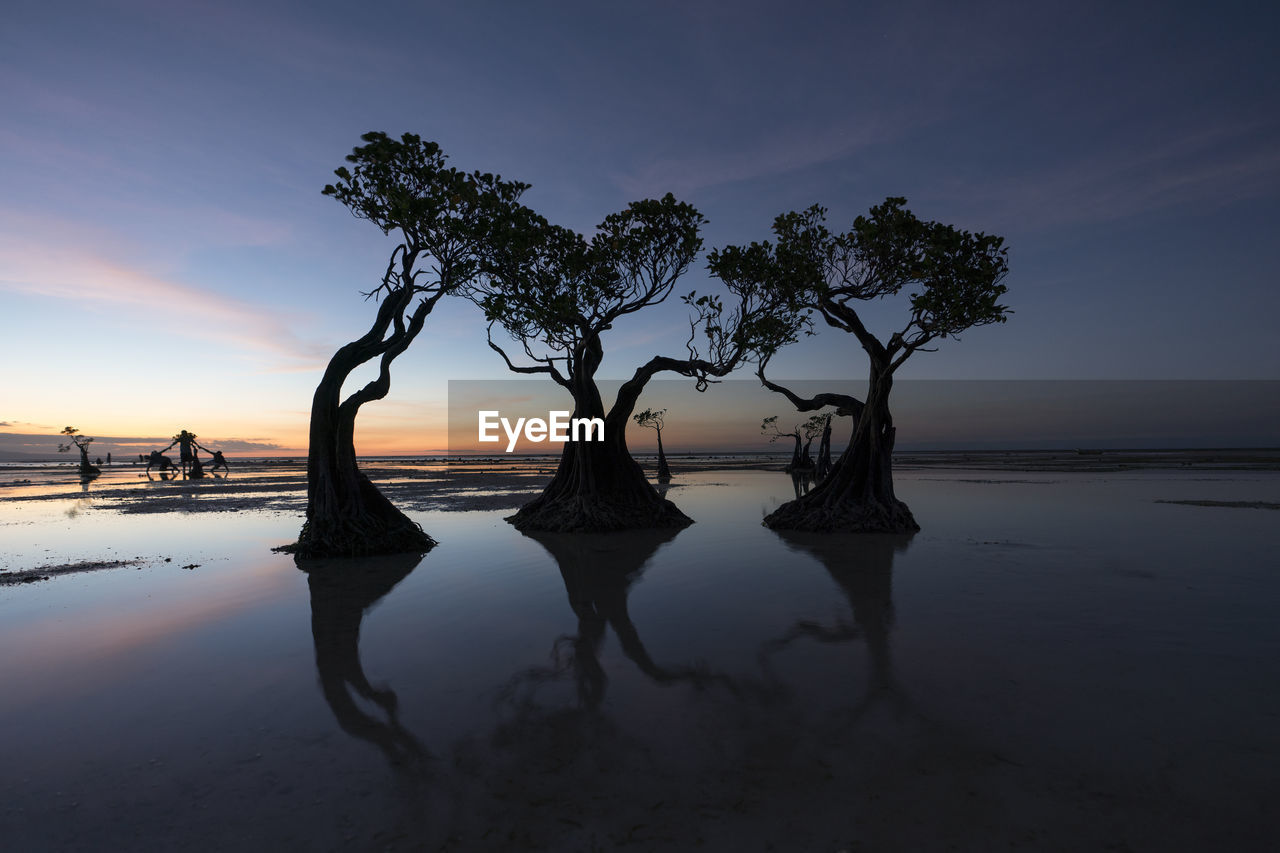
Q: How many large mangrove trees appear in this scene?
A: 3